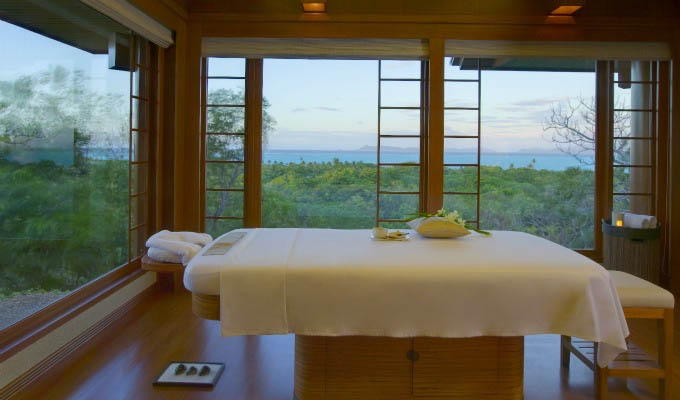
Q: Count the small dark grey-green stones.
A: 3